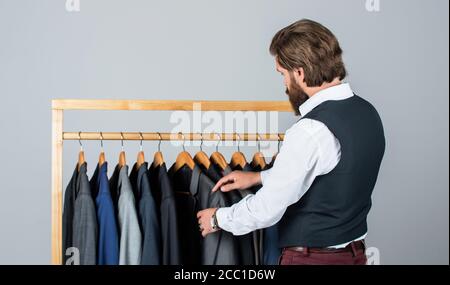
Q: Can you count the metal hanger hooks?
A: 11